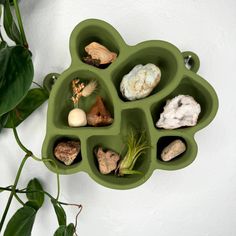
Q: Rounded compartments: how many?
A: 7